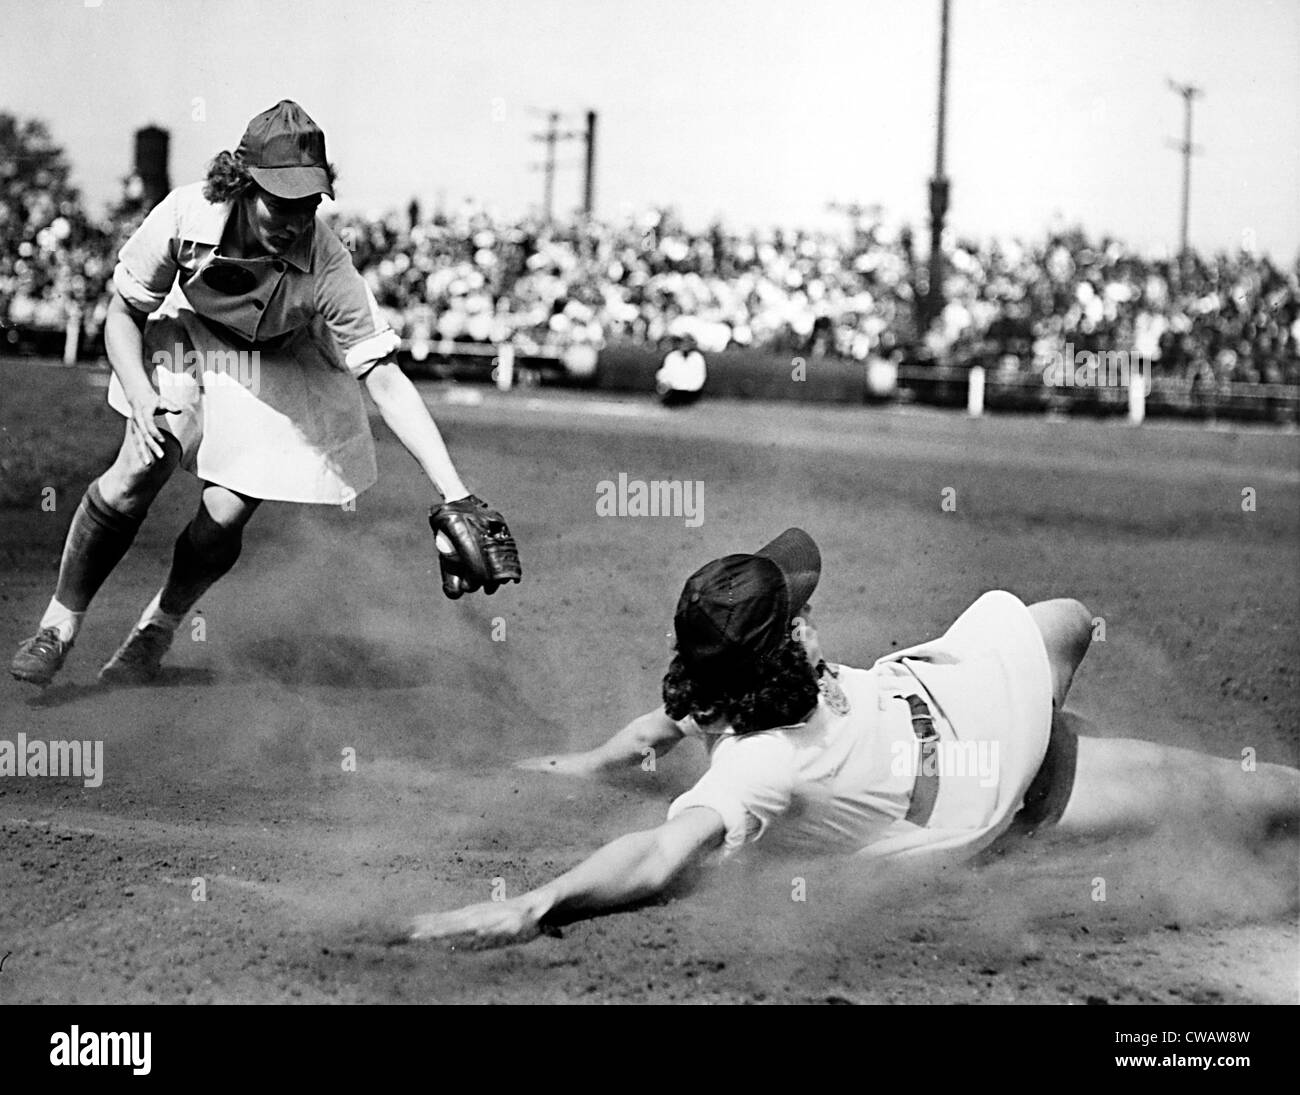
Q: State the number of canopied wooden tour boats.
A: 0